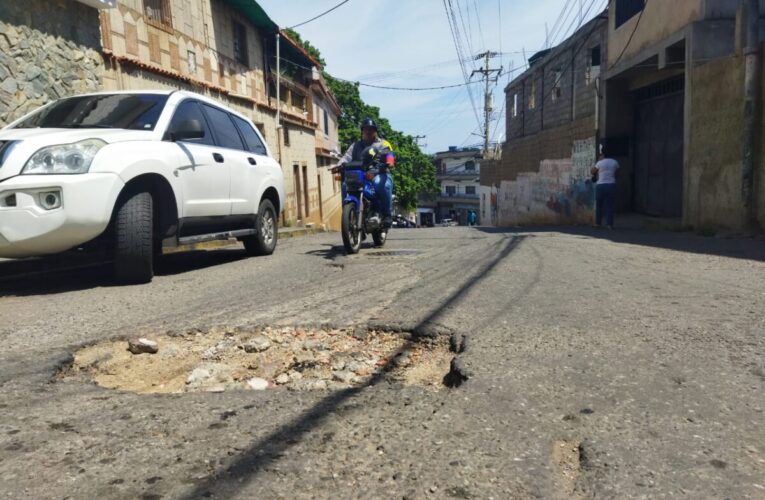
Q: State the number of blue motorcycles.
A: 1